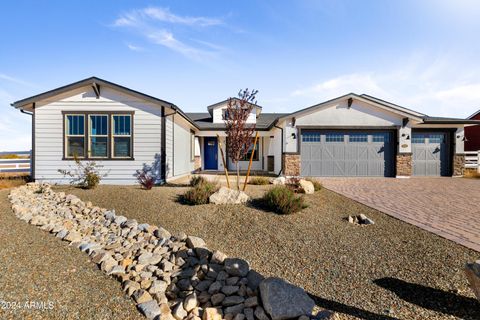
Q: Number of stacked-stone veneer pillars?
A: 3